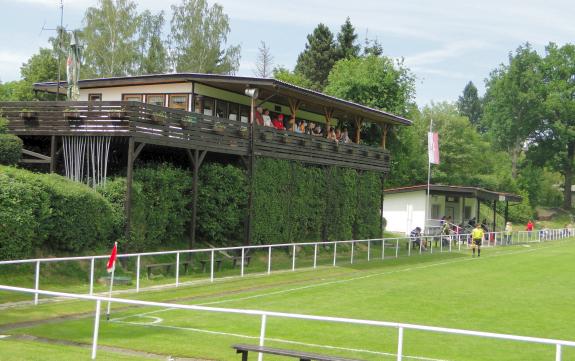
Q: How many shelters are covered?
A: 2